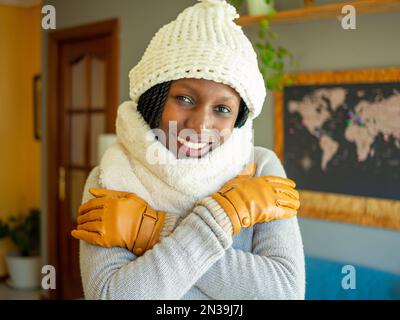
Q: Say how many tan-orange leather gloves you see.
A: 2